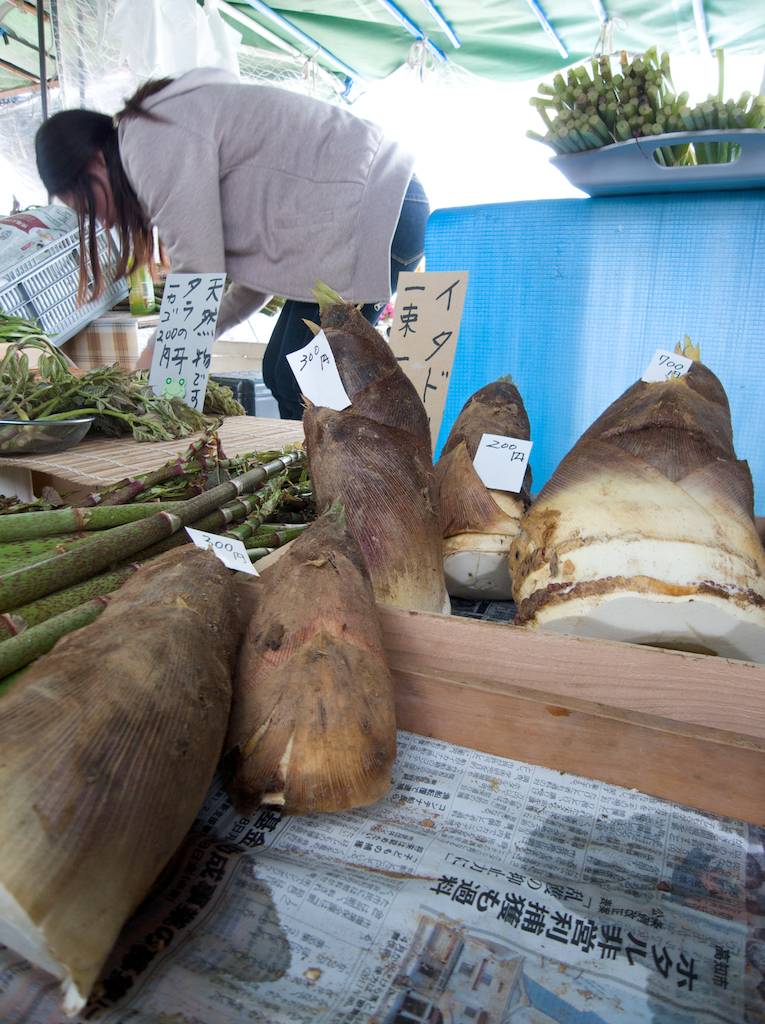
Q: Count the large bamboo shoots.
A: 5